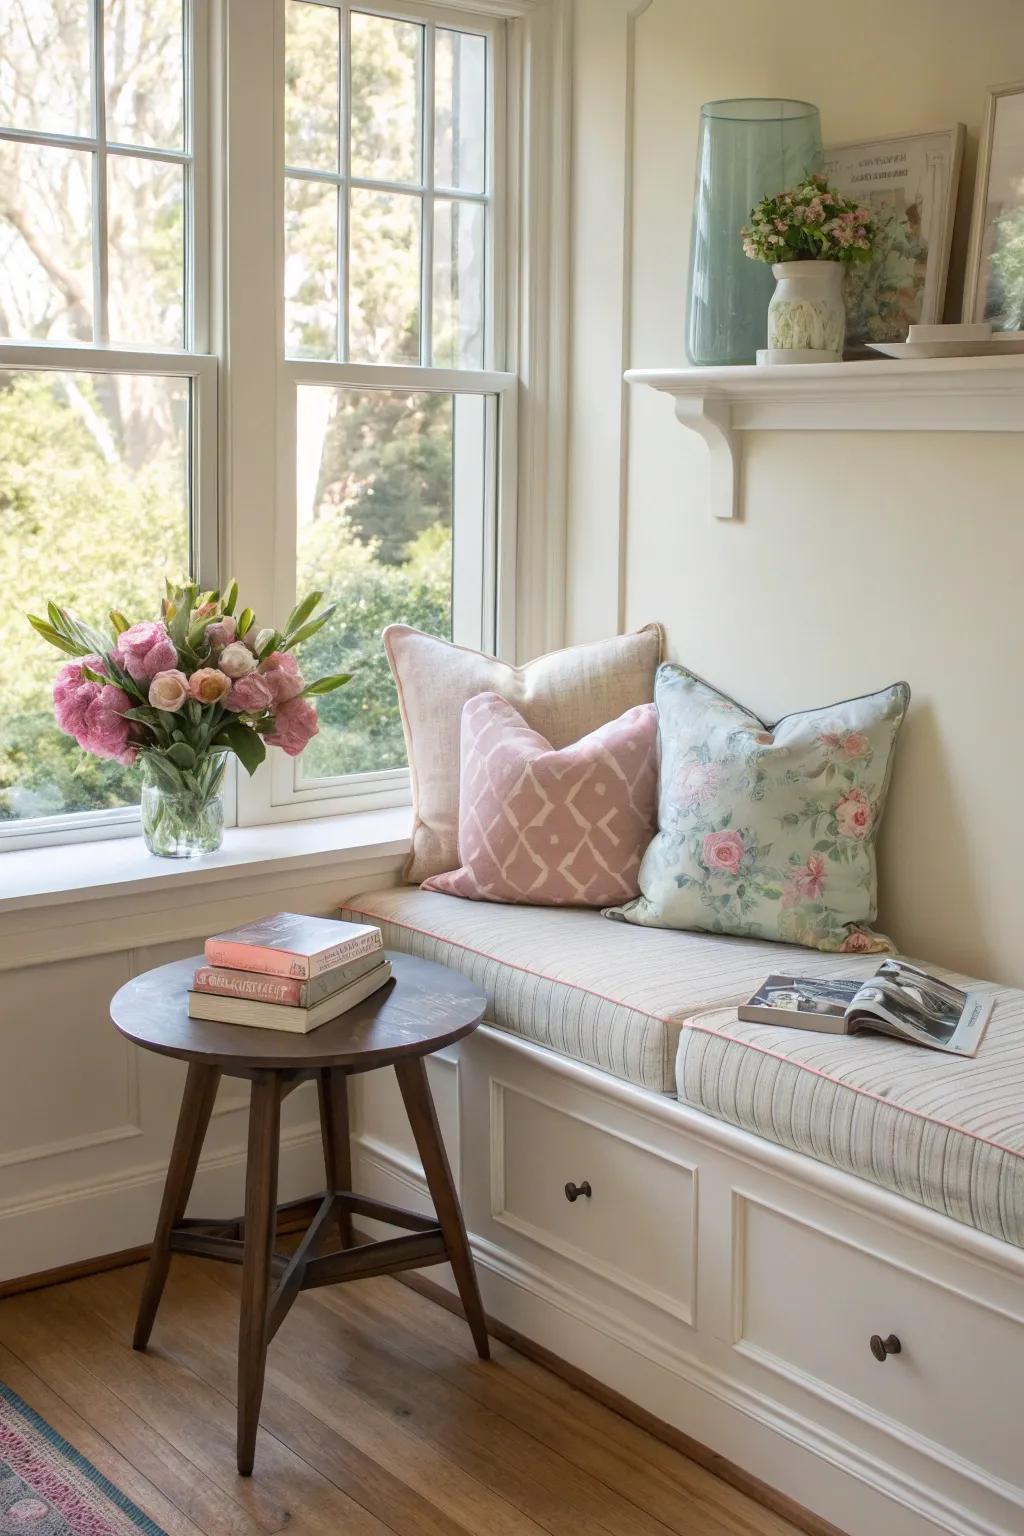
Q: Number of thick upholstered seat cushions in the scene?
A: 2